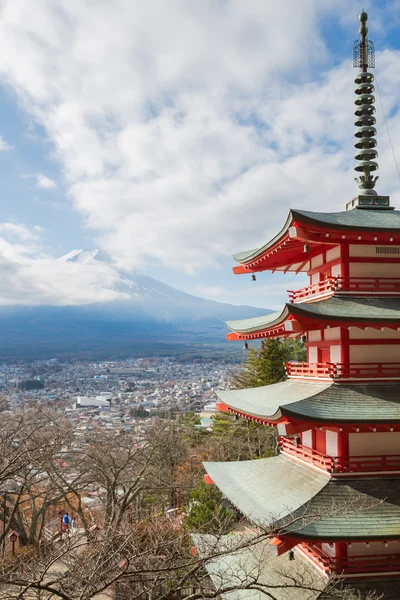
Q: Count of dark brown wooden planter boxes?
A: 0